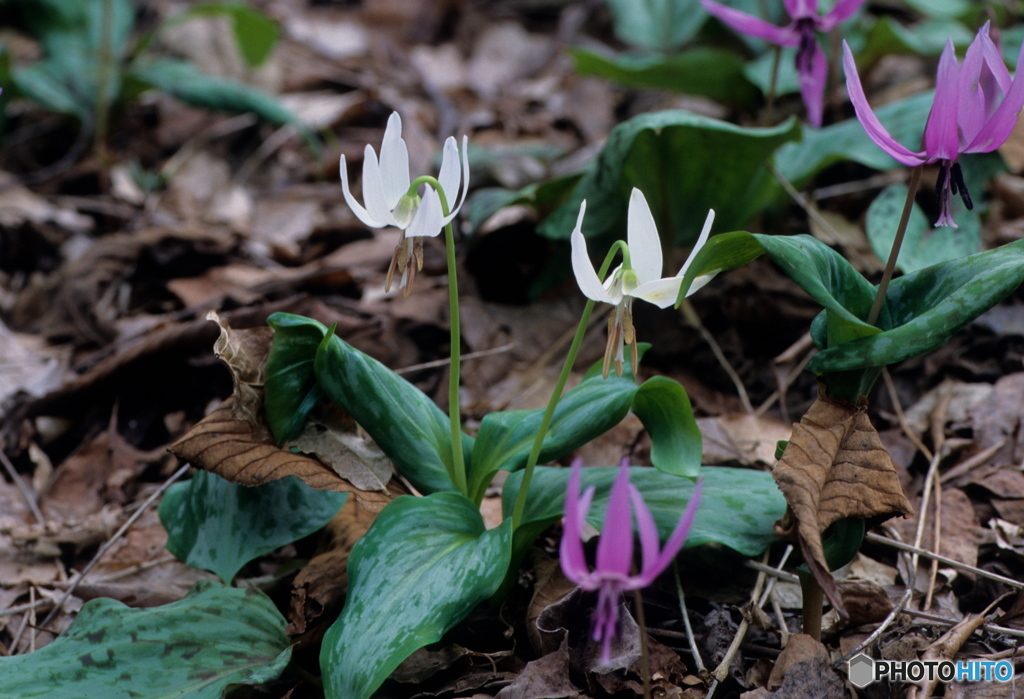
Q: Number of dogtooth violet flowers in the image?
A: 5